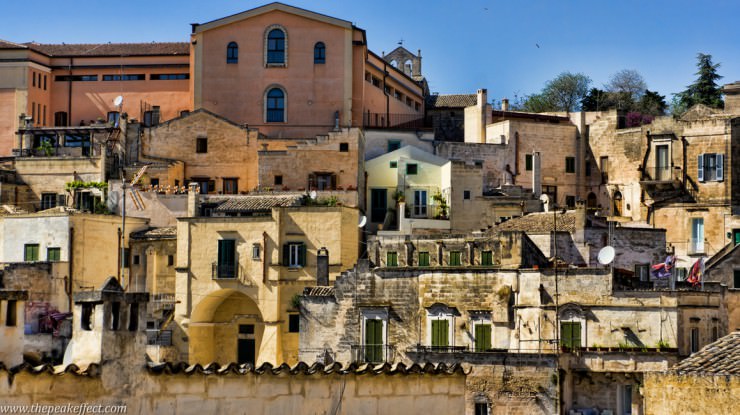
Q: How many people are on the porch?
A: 0